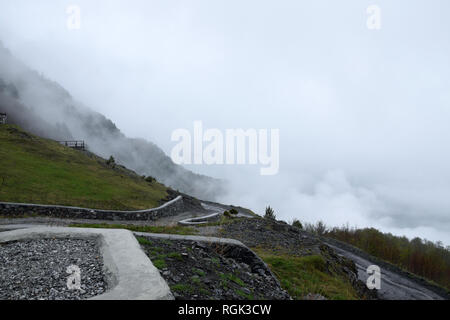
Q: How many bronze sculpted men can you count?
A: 0